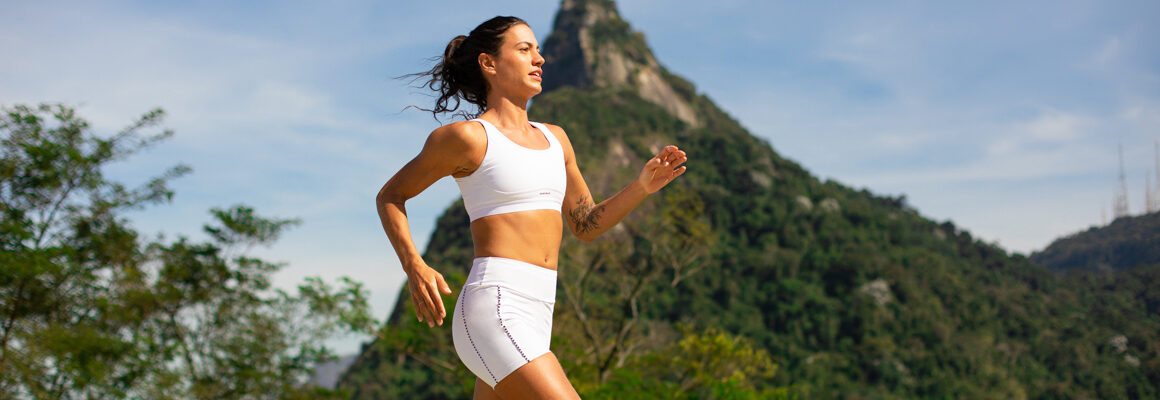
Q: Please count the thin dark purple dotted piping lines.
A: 2